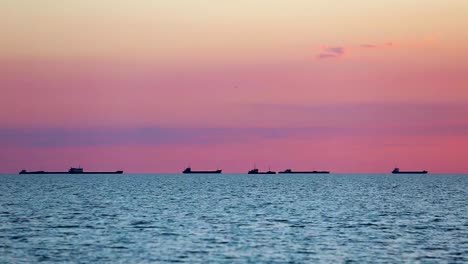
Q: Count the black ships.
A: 5